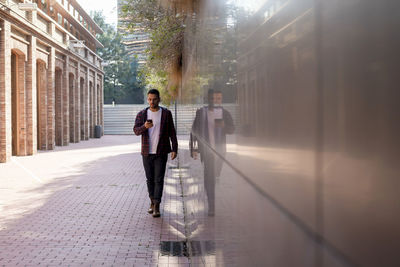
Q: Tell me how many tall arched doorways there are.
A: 7